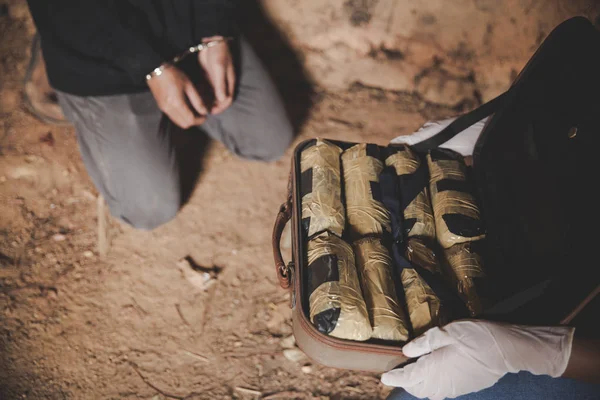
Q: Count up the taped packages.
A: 8